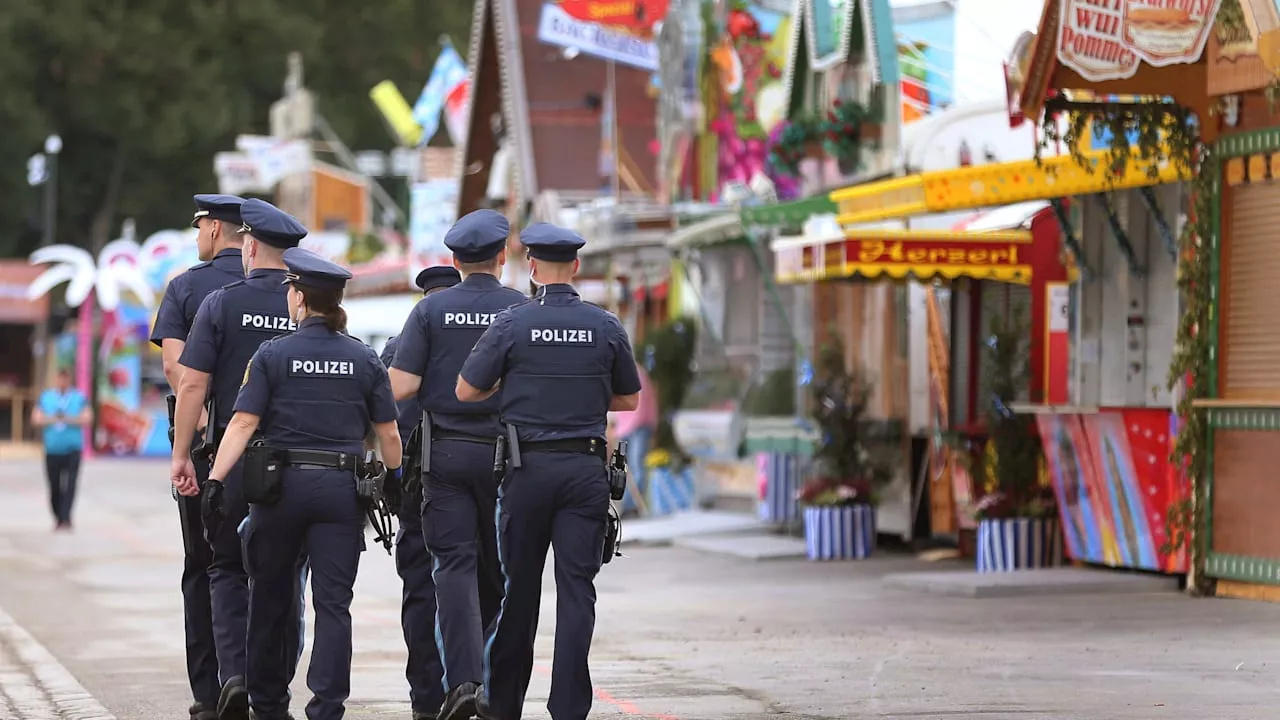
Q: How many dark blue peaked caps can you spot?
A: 6